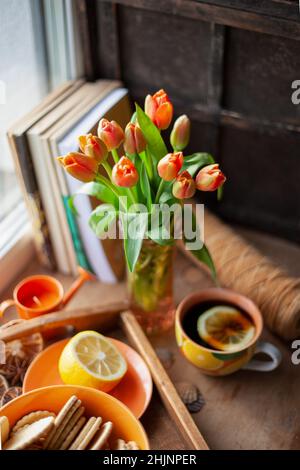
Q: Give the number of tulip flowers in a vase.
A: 10